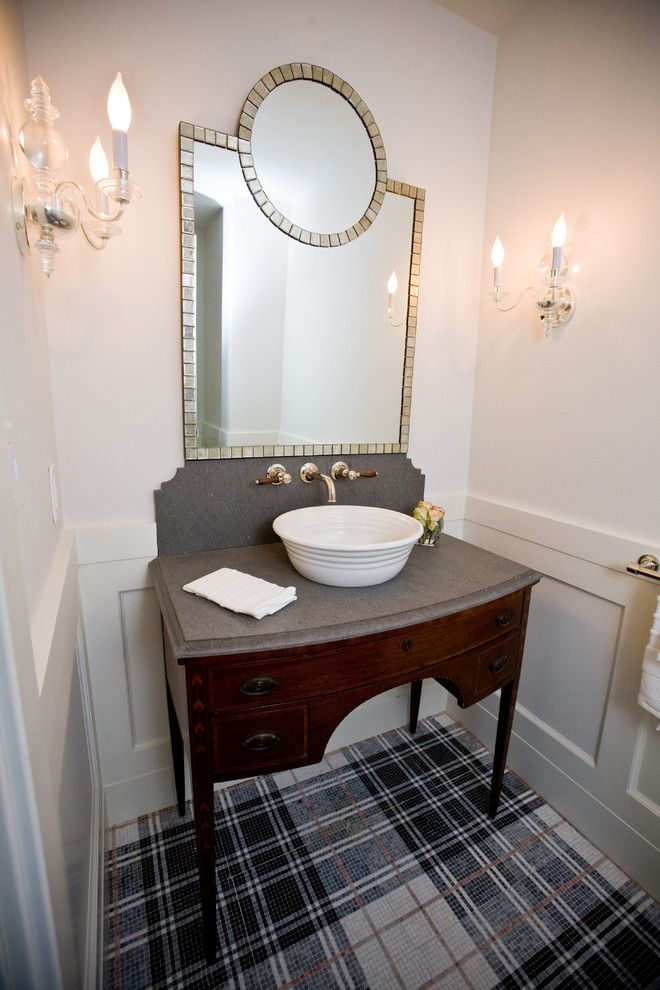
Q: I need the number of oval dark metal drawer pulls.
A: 4